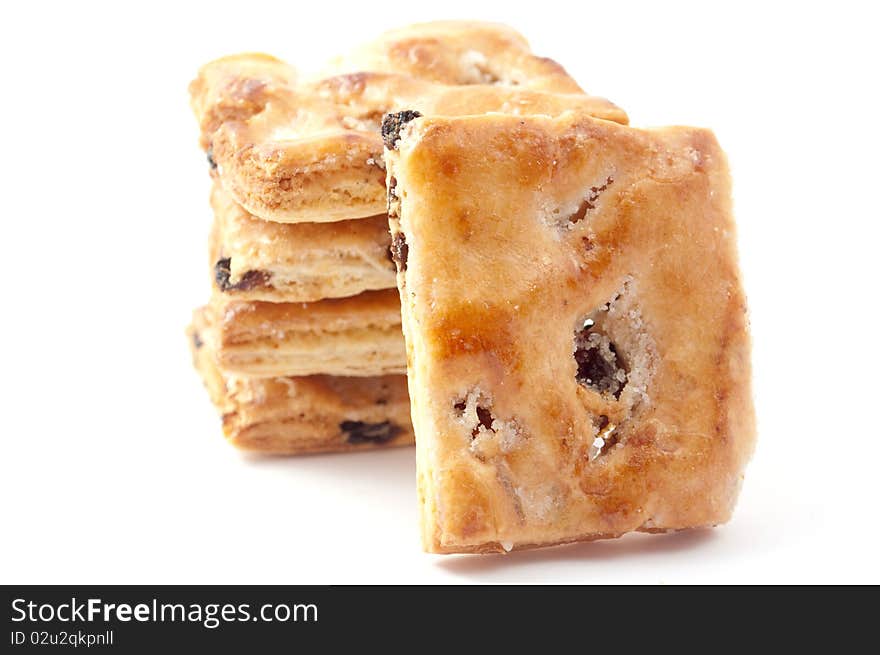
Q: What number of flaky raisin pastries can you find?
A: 5